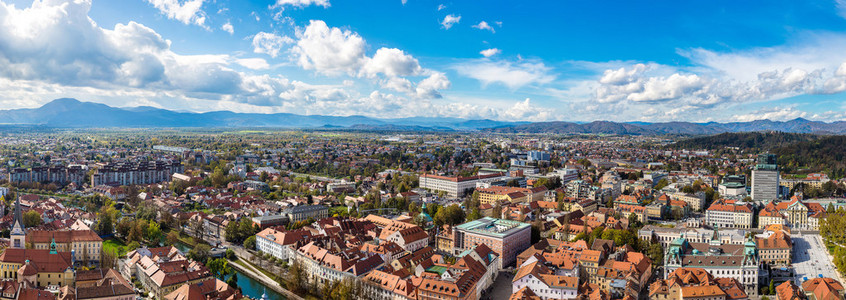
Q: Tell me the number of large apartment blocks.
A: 2